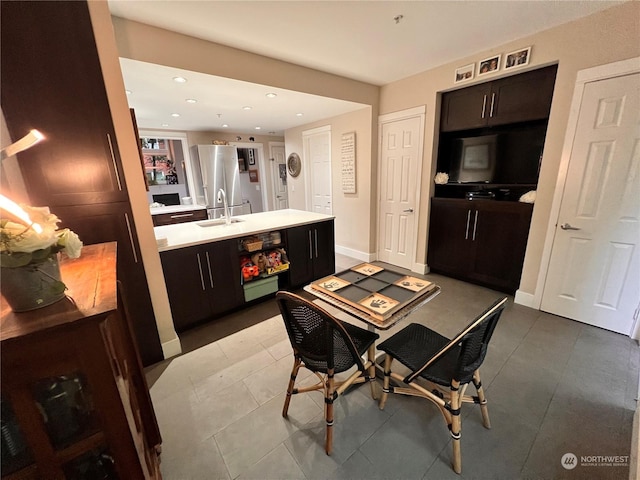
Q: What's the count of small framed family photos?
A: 3